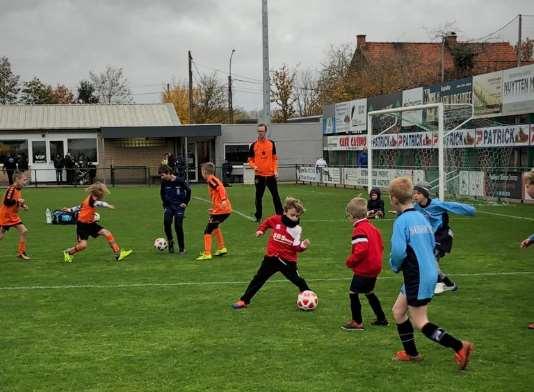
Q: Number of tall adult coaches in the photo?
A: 1